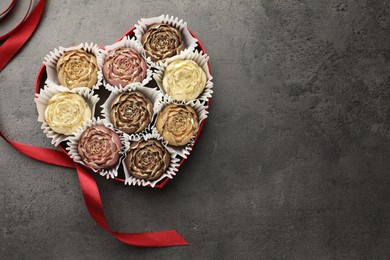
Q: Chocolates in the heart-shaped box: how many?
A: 9